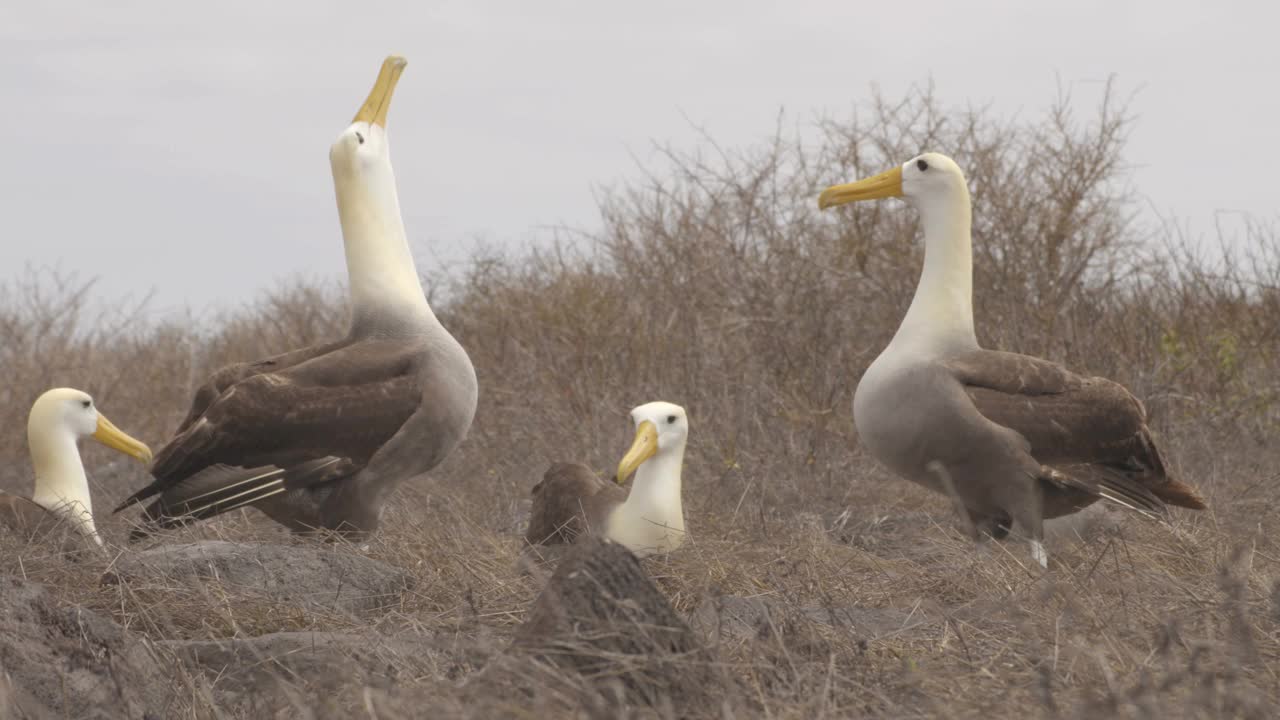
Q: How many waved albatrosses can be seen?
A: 4